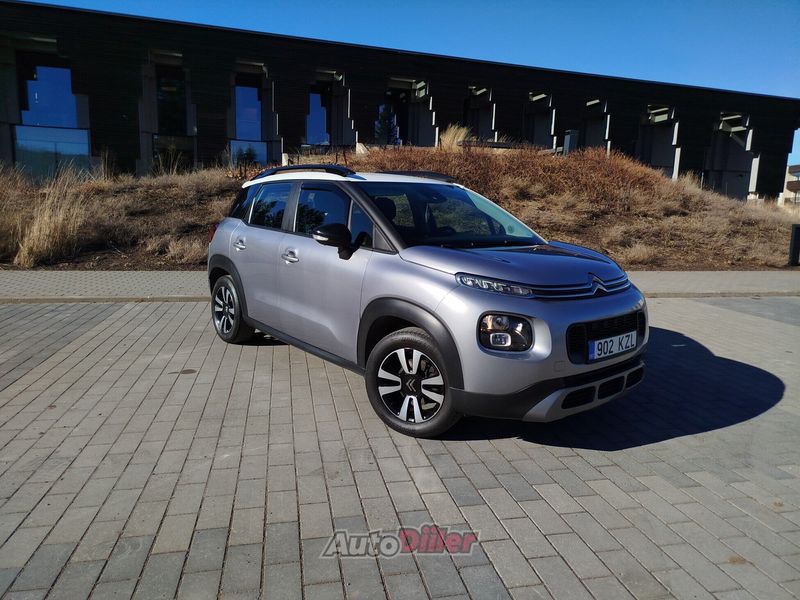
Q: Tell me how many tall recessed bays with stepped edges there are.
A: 10